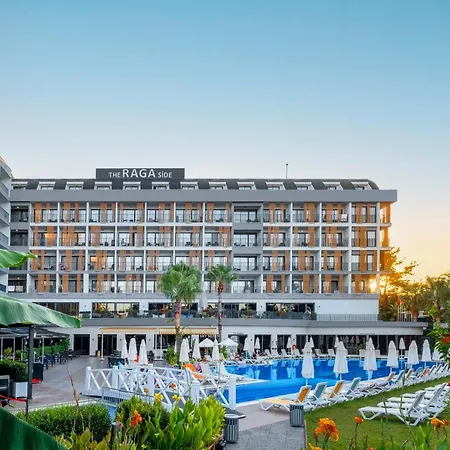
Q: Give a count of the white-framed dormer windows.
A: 13